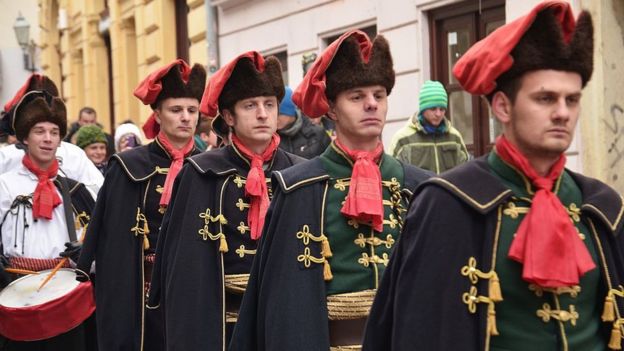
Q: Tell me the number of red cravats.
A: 5